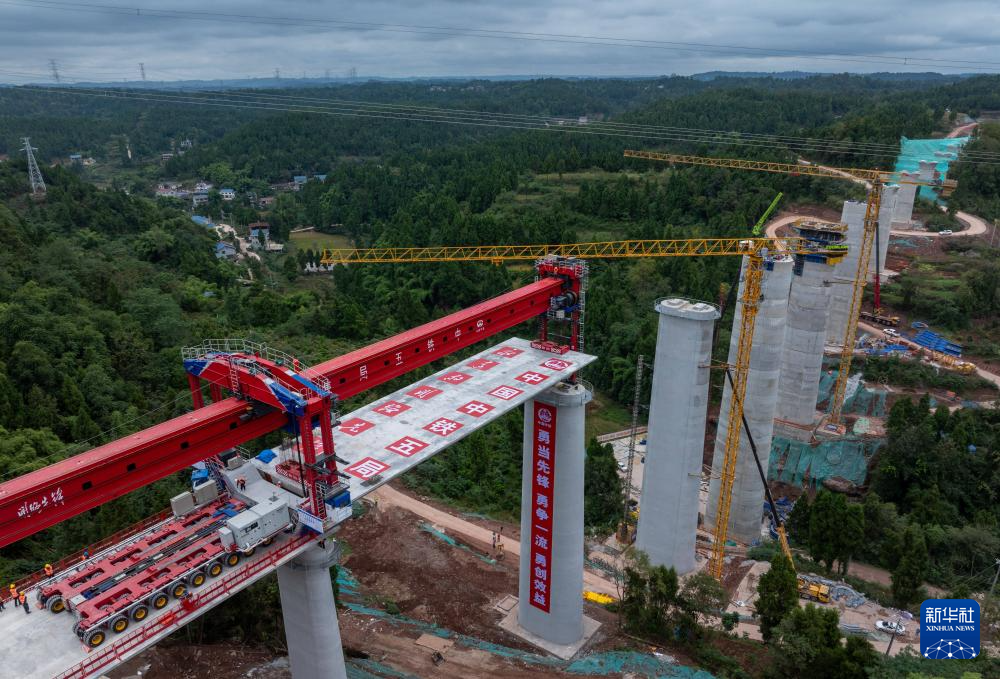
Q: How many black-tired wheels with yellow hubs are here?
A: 11